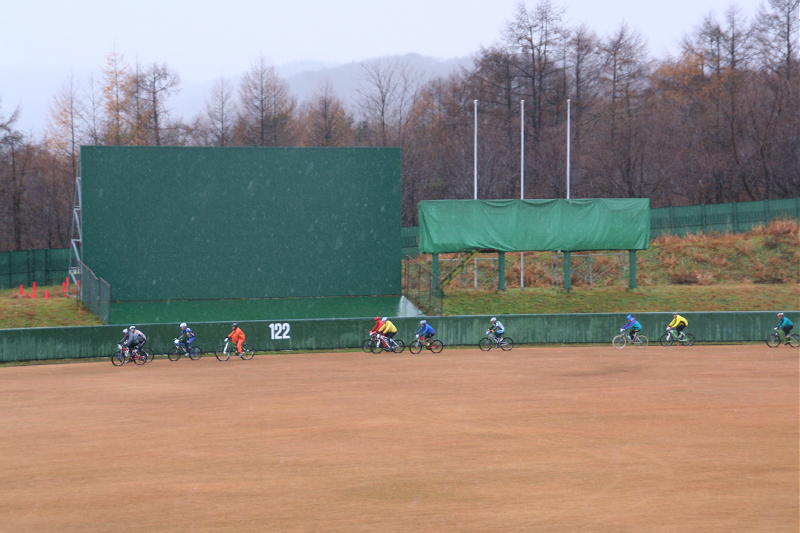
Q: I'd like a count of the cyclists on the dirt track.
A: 11